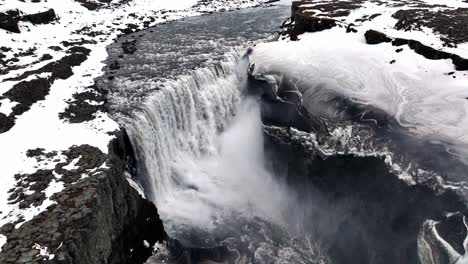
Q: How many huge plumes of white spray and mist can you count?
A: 1